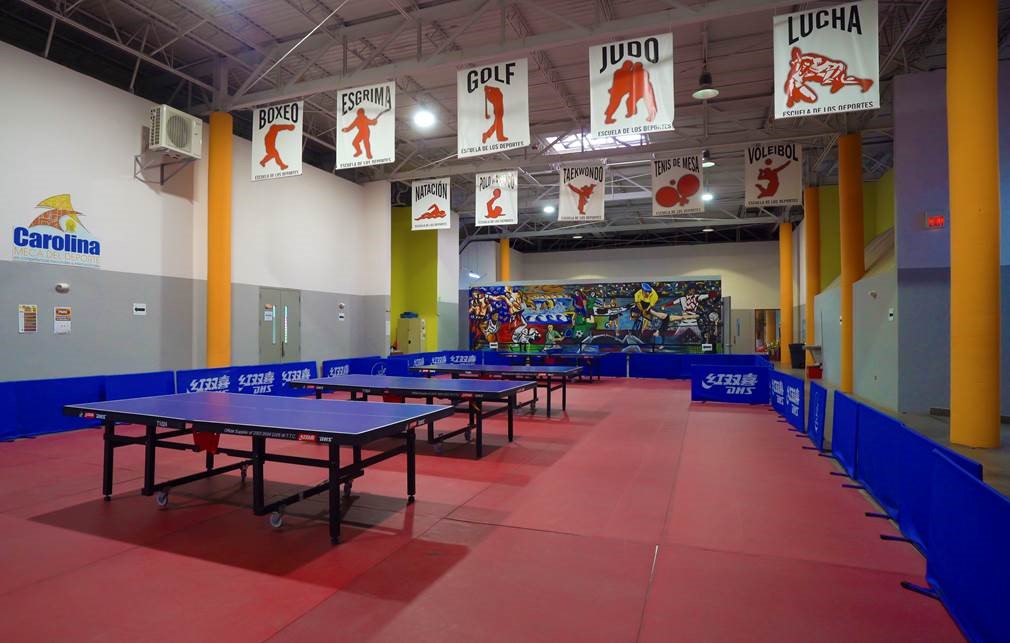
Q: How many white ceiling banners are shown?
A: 10